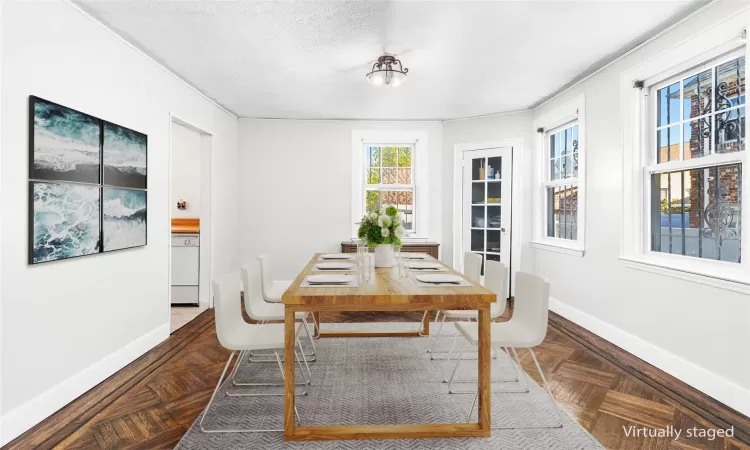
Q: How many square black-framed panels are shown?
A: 4